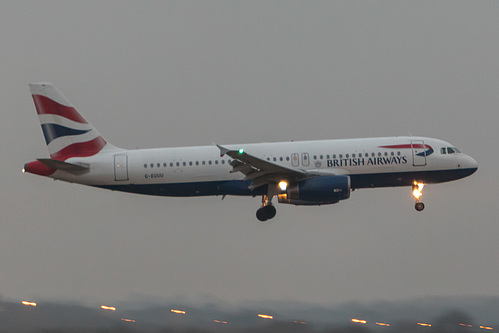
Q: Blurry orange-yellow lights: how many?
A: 12